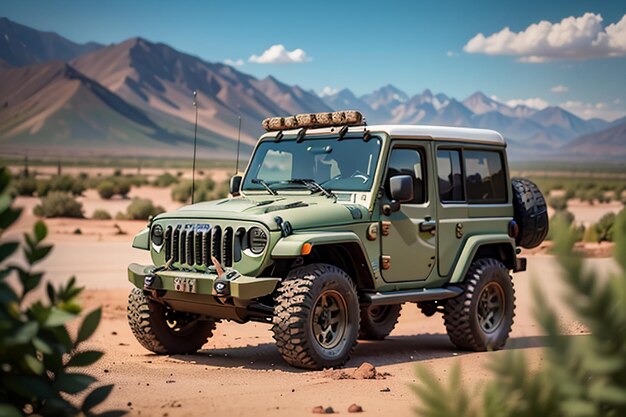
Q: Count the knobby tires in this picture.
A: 5